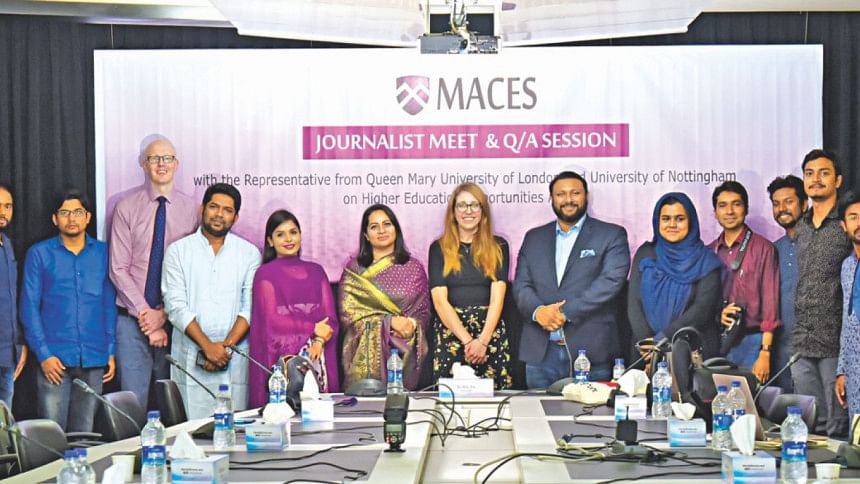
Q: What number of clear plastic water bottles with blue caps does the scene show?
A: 12